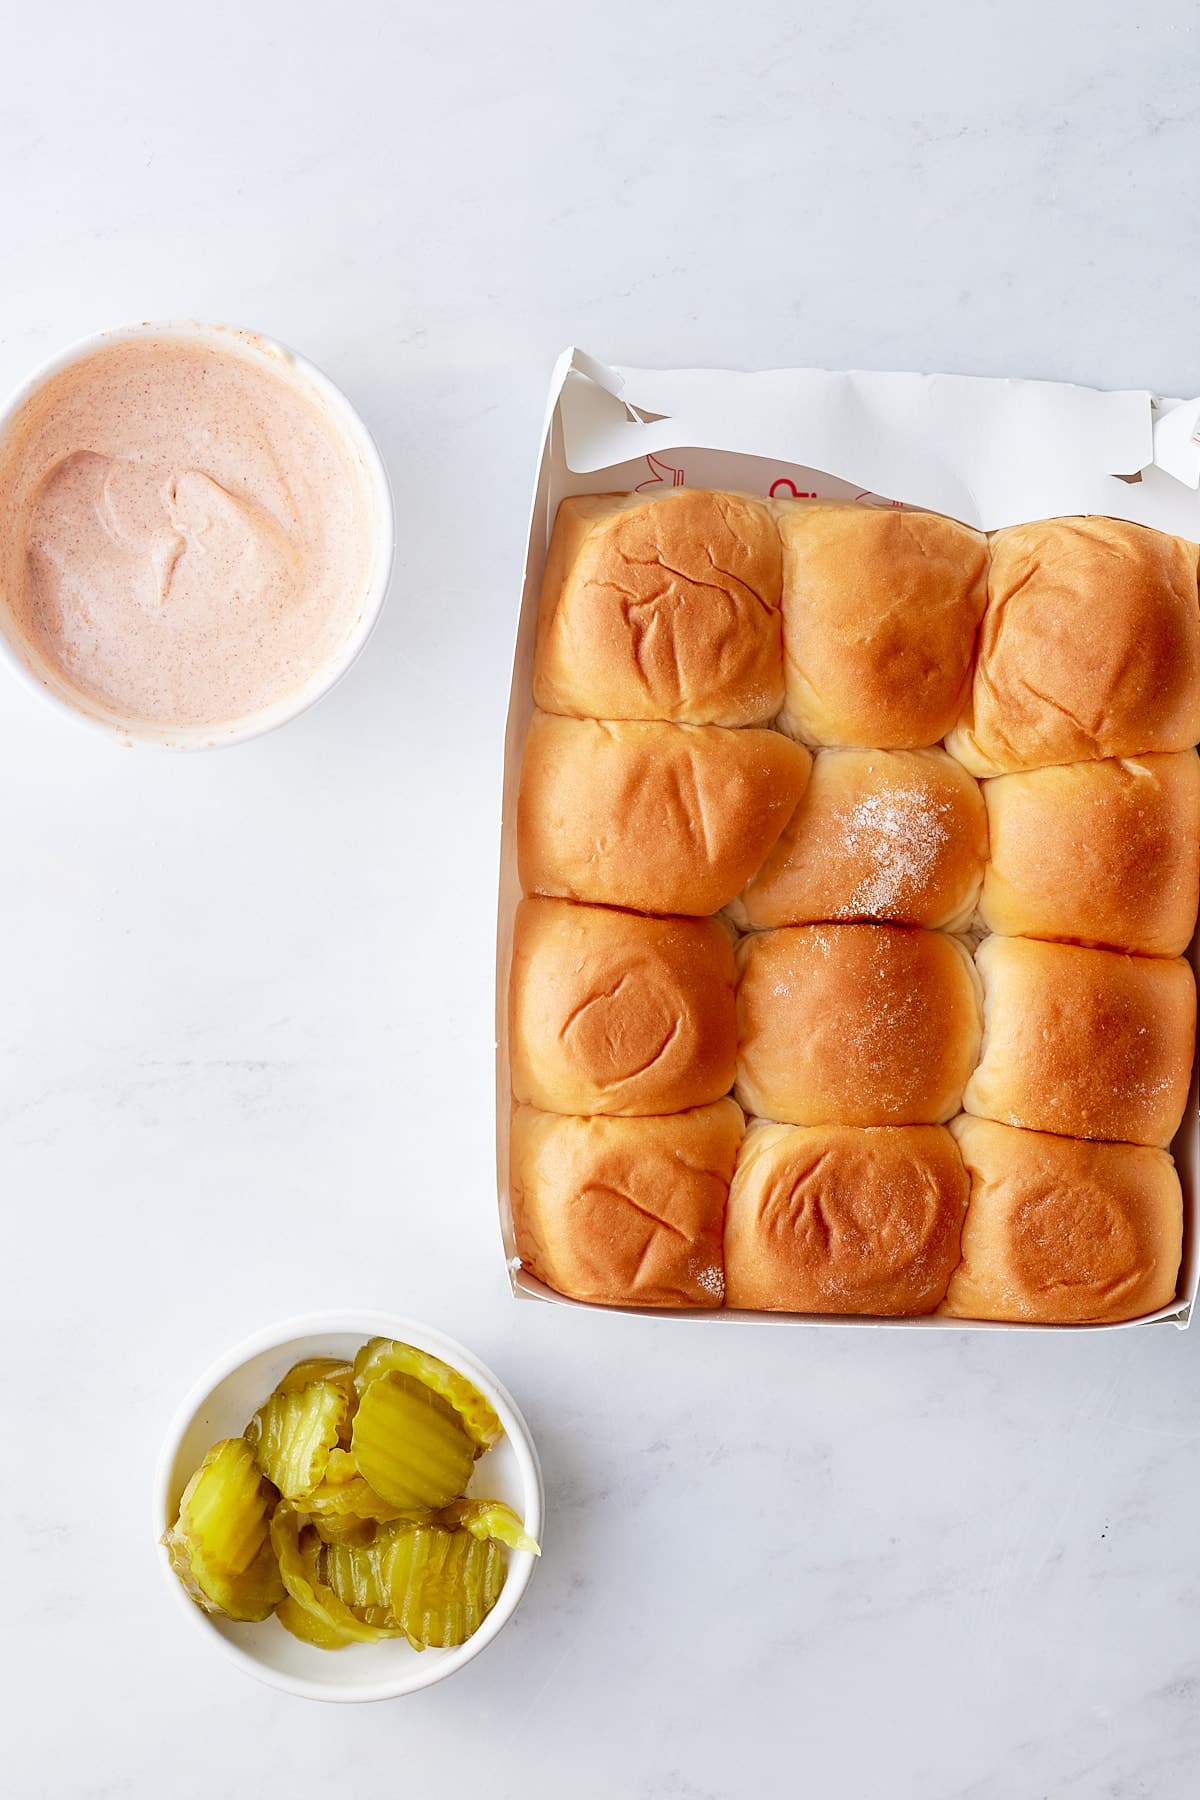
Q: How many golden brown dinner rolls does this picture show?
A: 12